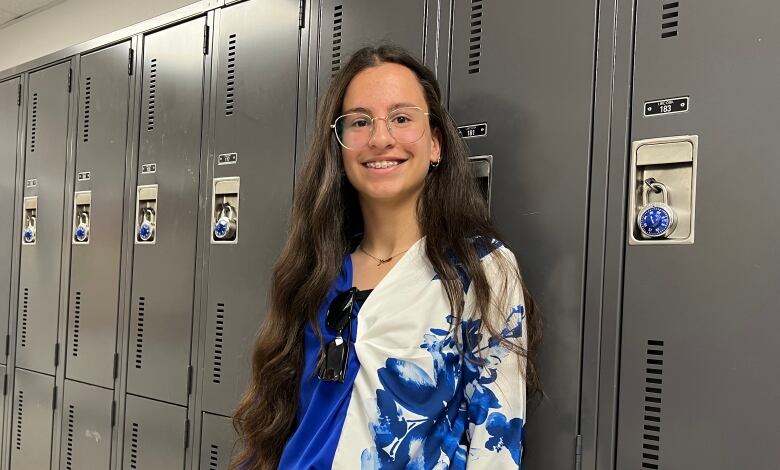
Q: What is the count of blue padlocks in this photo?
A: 5